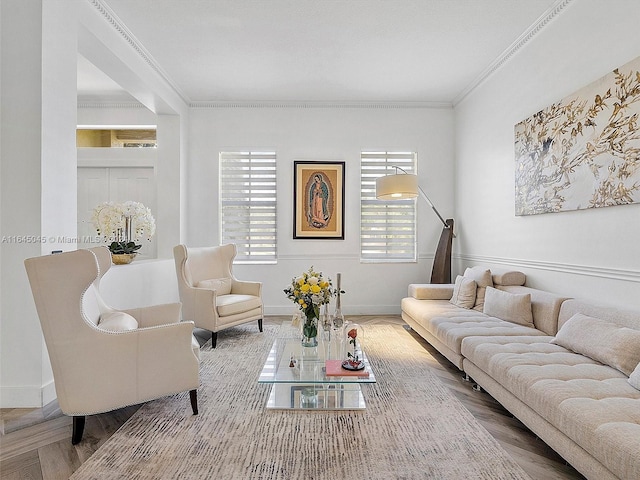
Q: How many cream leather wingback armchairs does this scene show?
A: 2